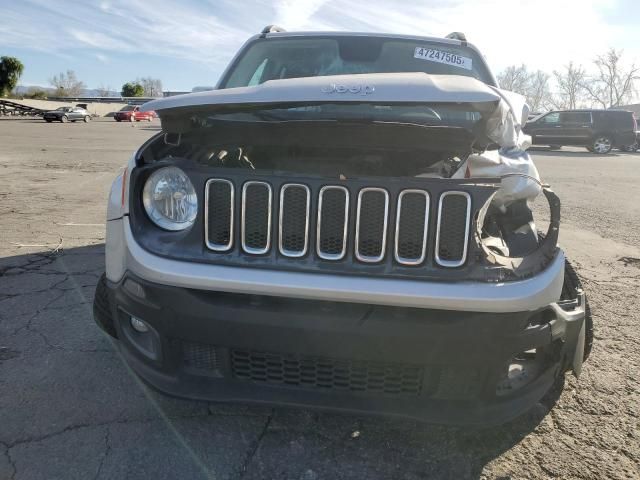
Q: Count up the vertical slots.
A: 7